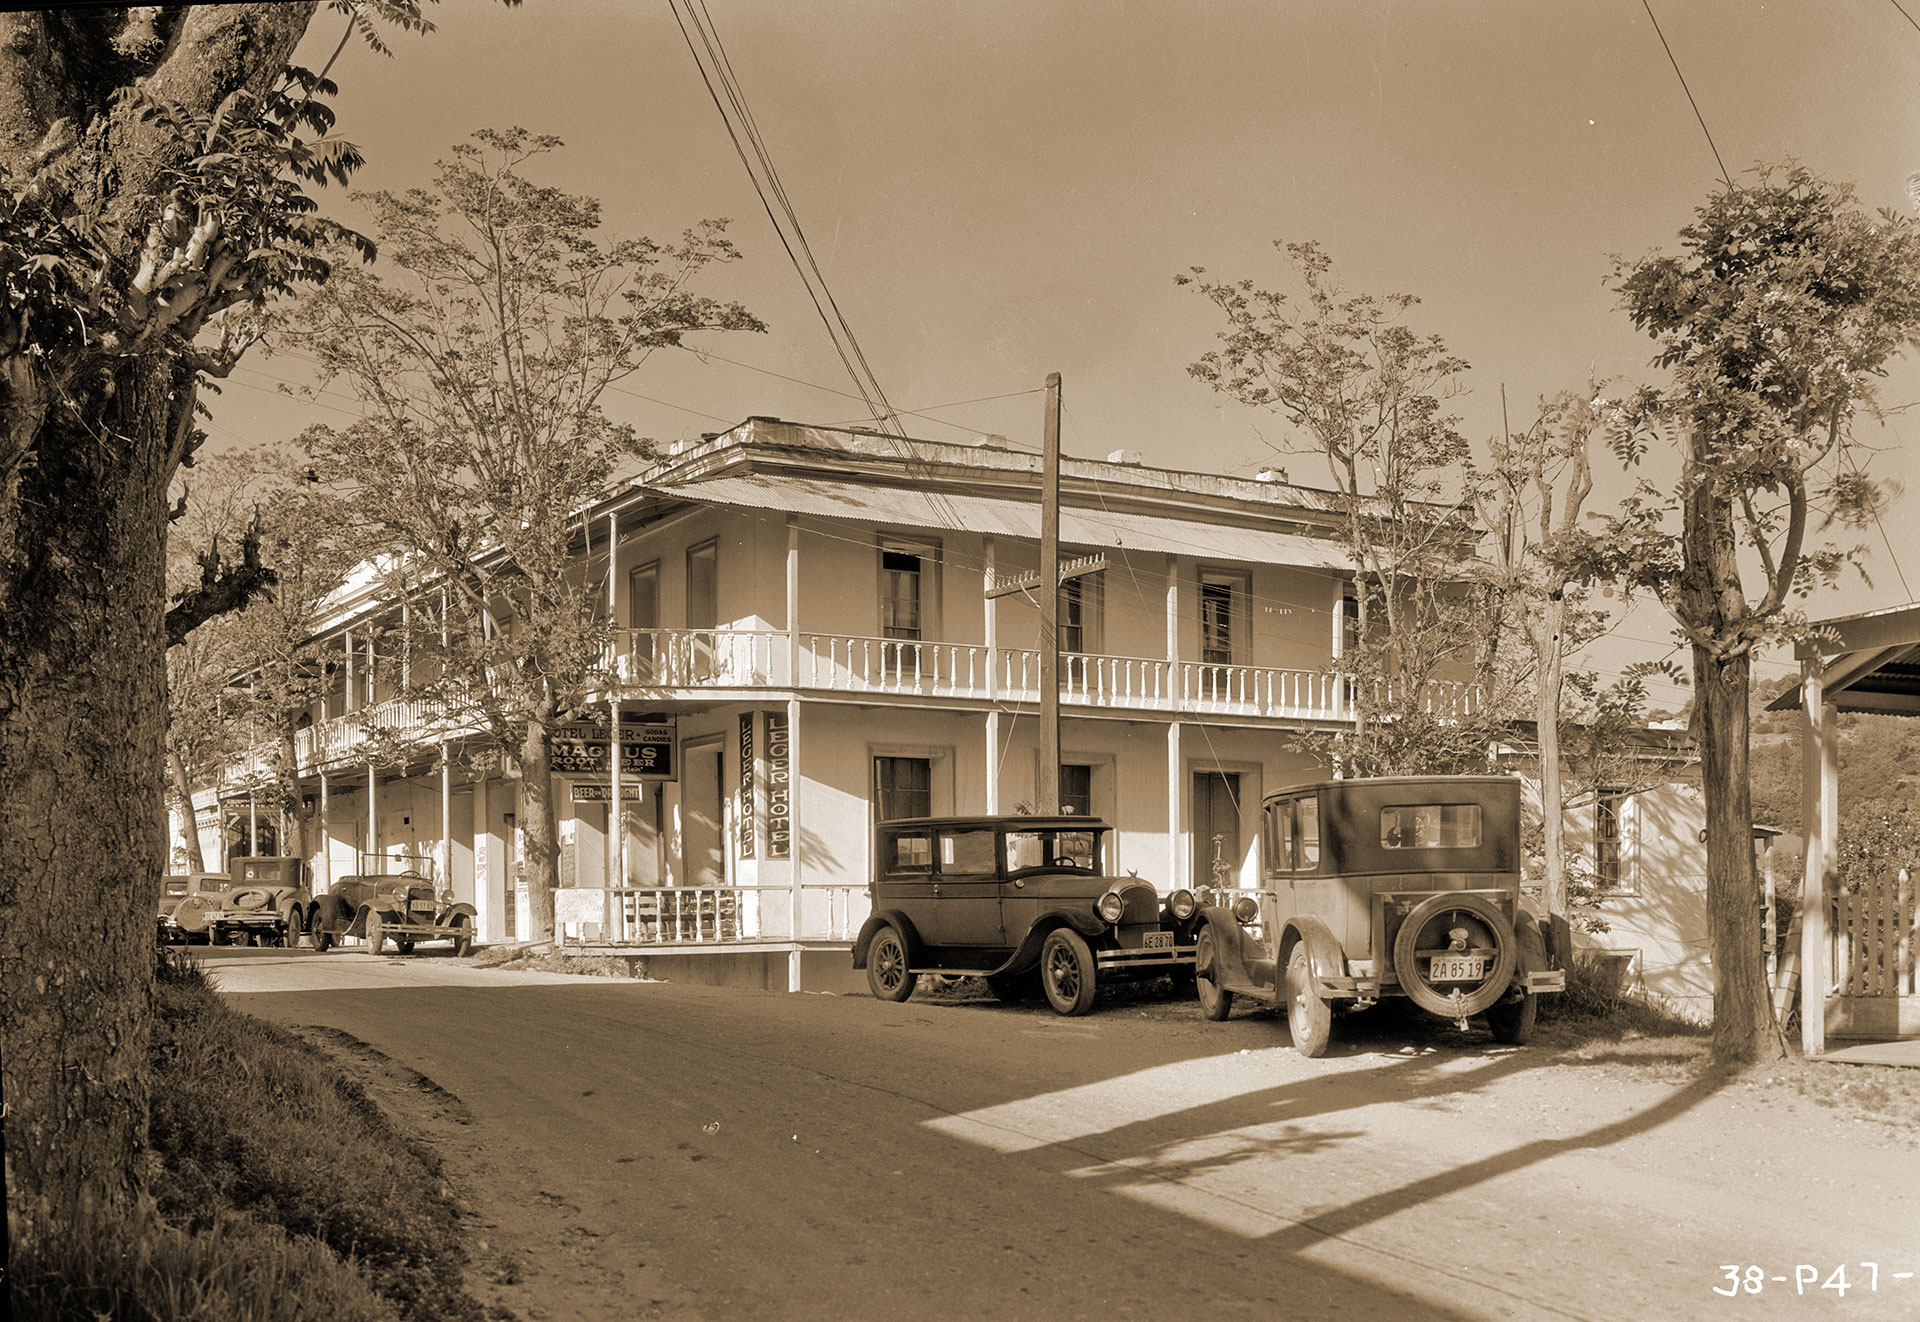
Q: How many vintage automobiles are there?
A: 6